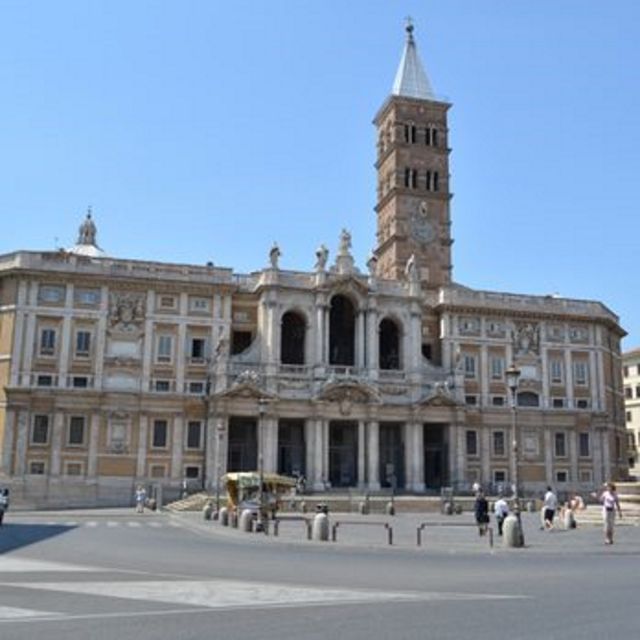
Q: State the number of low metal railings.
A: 3